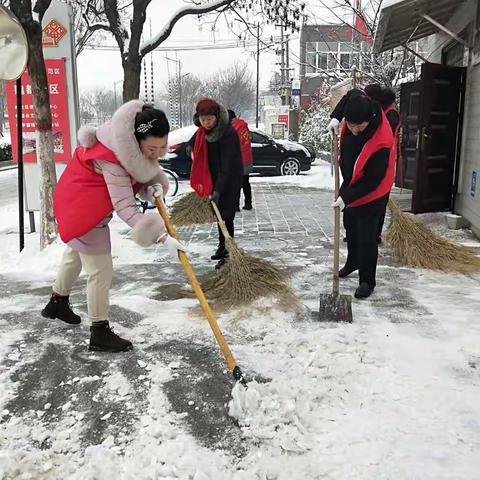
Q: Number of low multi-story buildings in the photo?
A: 1